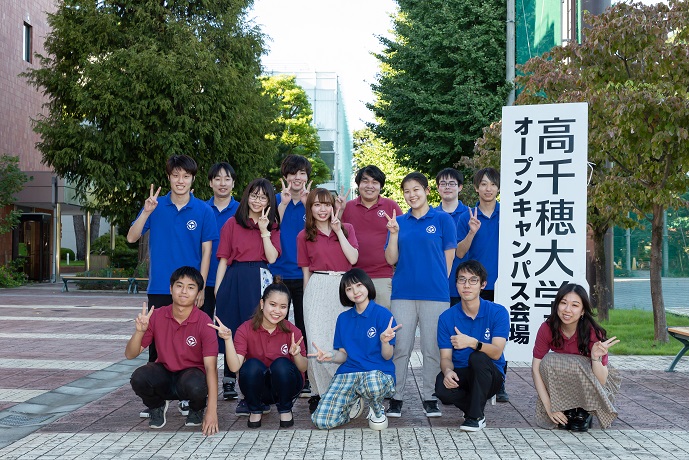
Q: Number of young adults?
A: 14